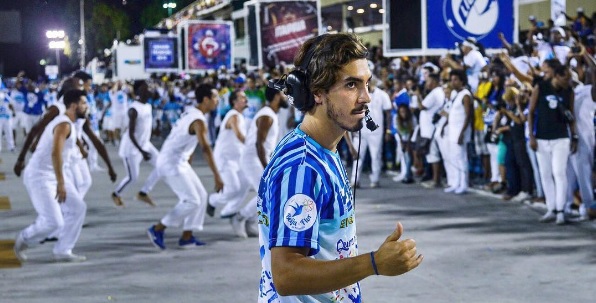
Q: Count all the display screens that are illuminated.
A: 4